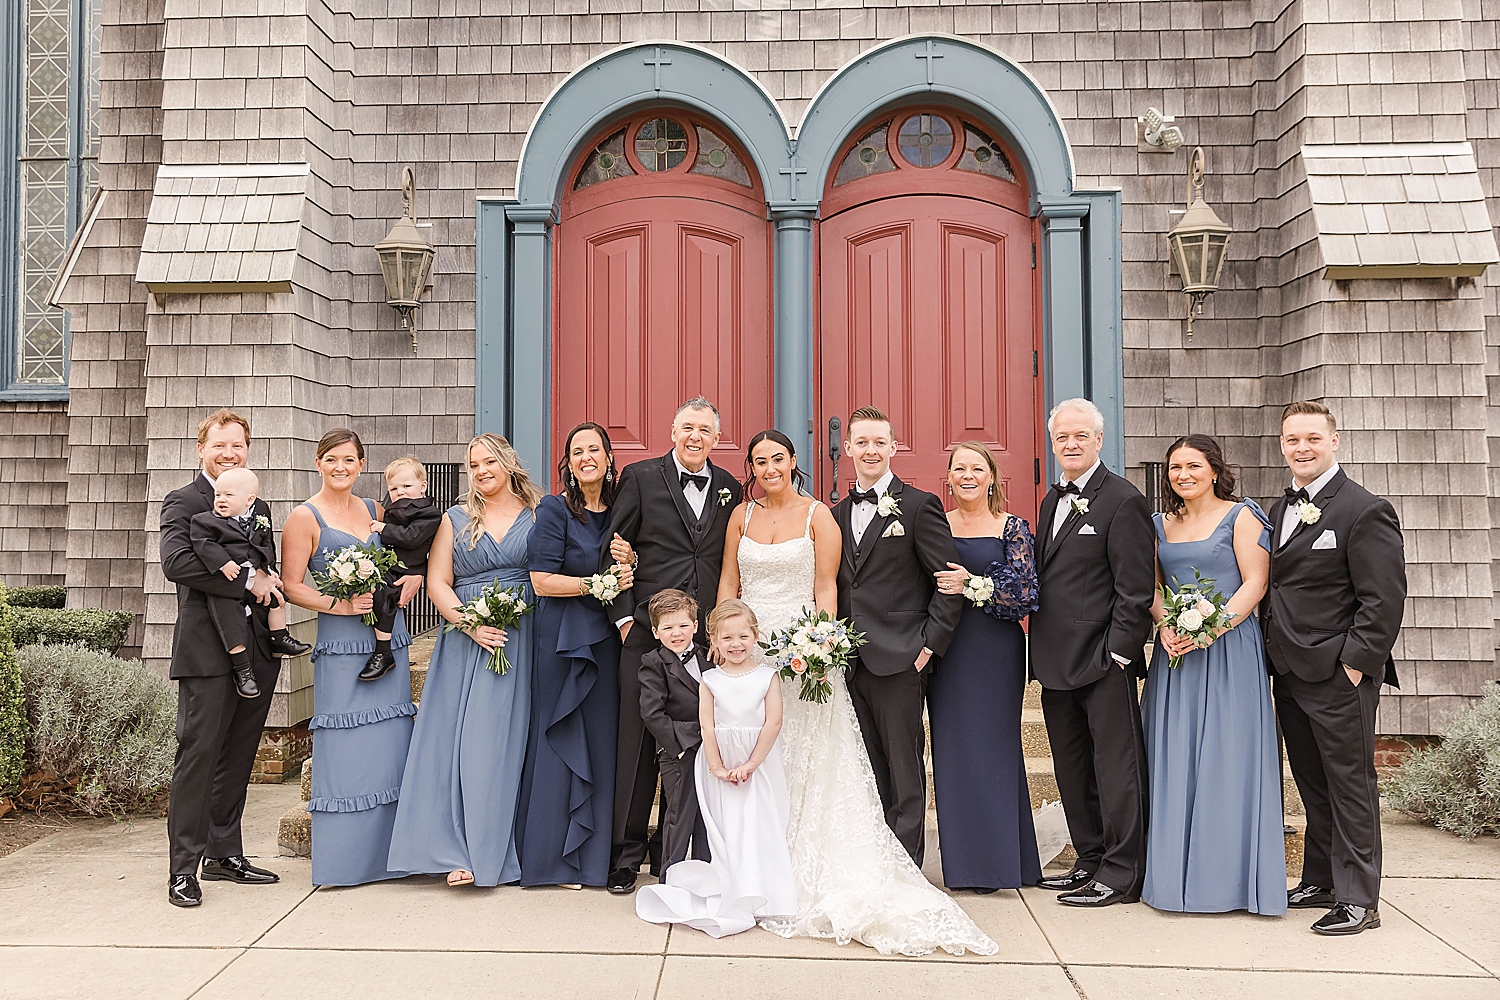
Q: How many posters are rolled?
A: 0